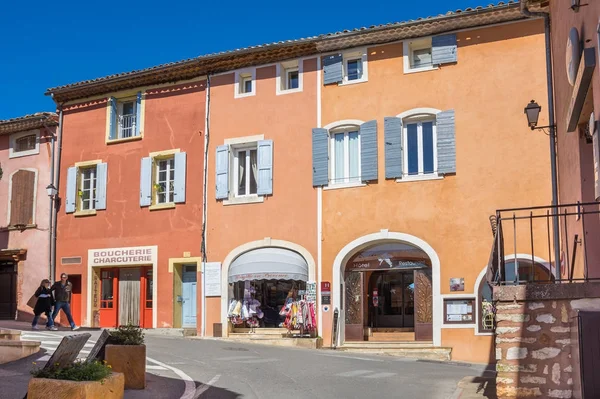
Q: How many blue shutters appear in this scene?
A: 14